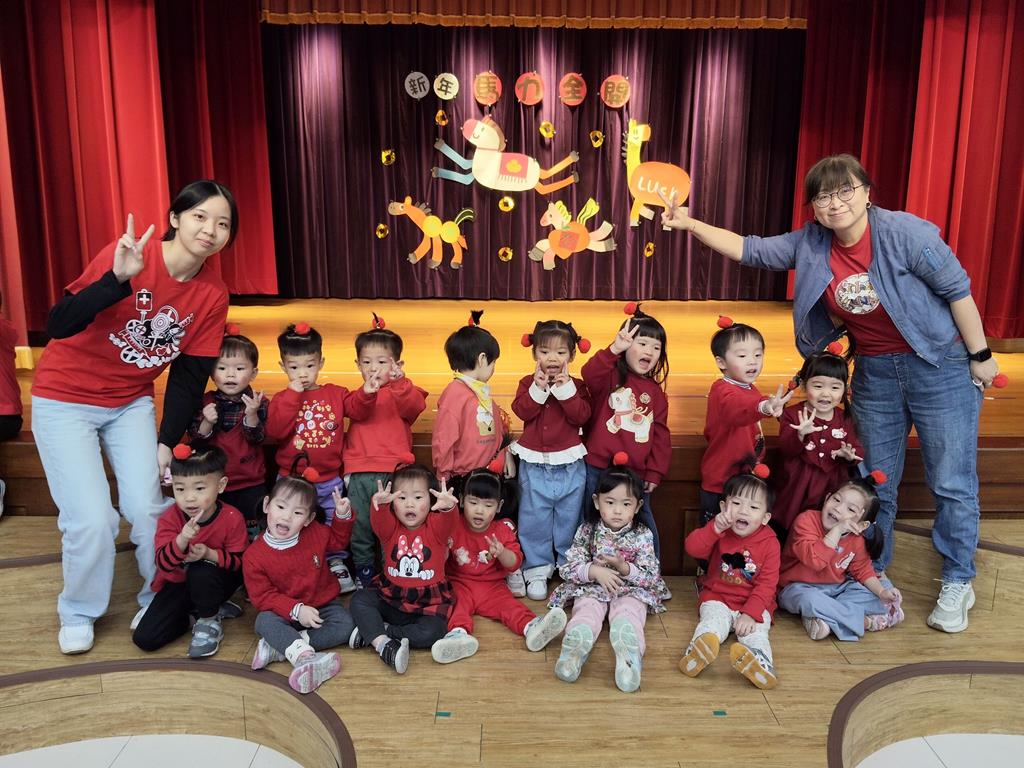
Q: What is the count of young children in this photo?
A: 15